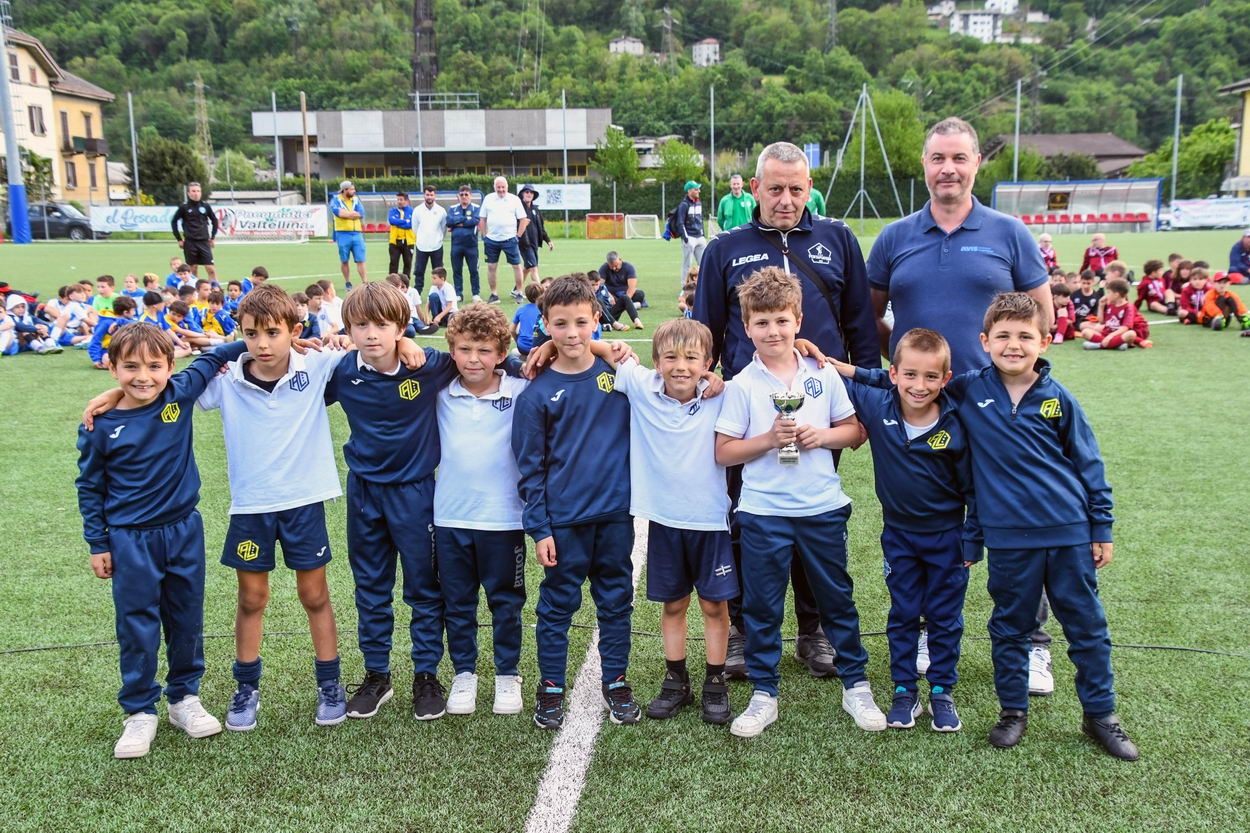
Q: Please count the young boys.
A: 9